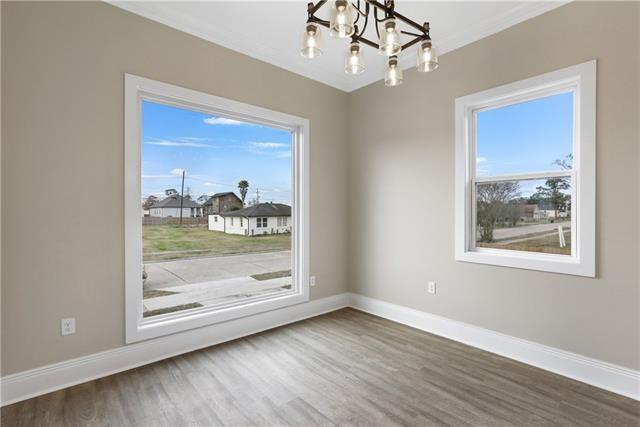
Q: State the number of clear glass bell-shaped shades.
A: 6